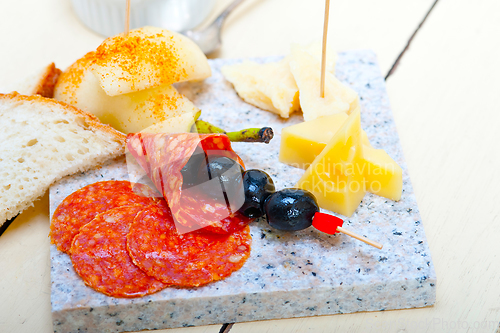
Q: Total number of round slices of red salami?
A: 3